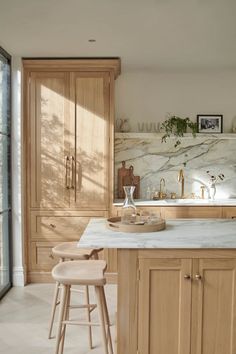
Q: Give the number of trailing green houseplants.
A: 1